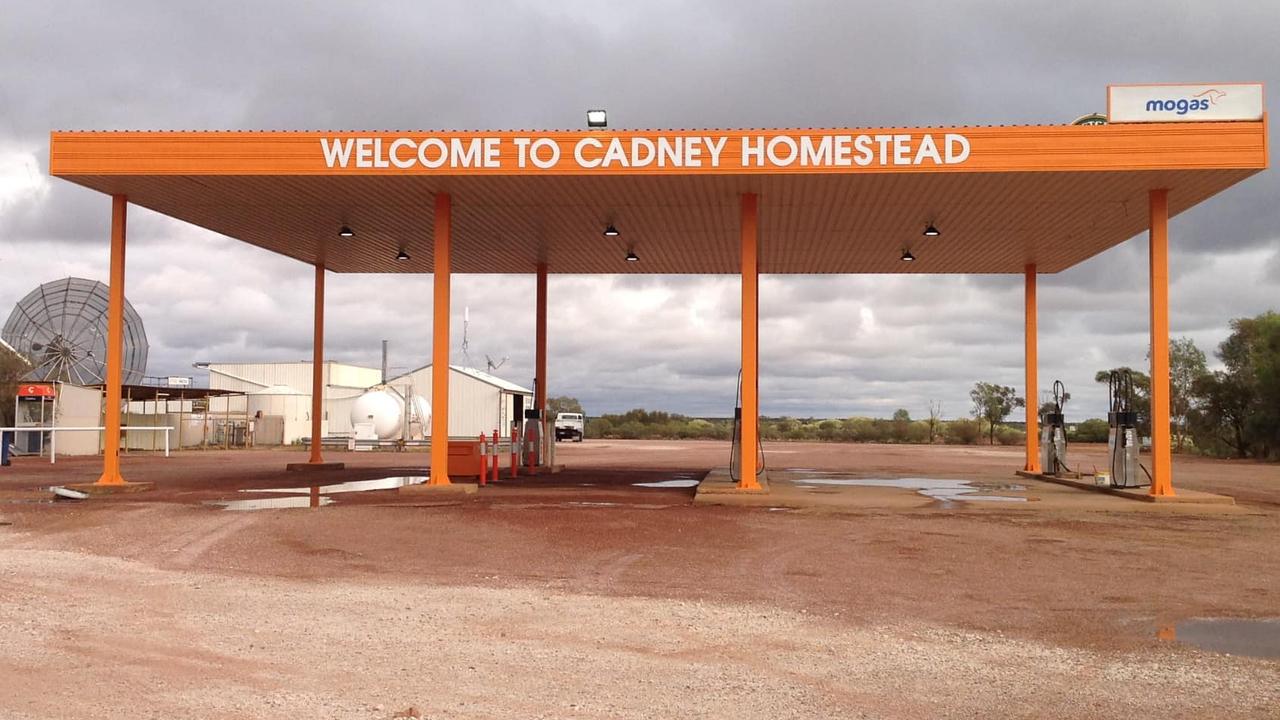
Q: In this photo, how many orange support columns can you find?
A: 7